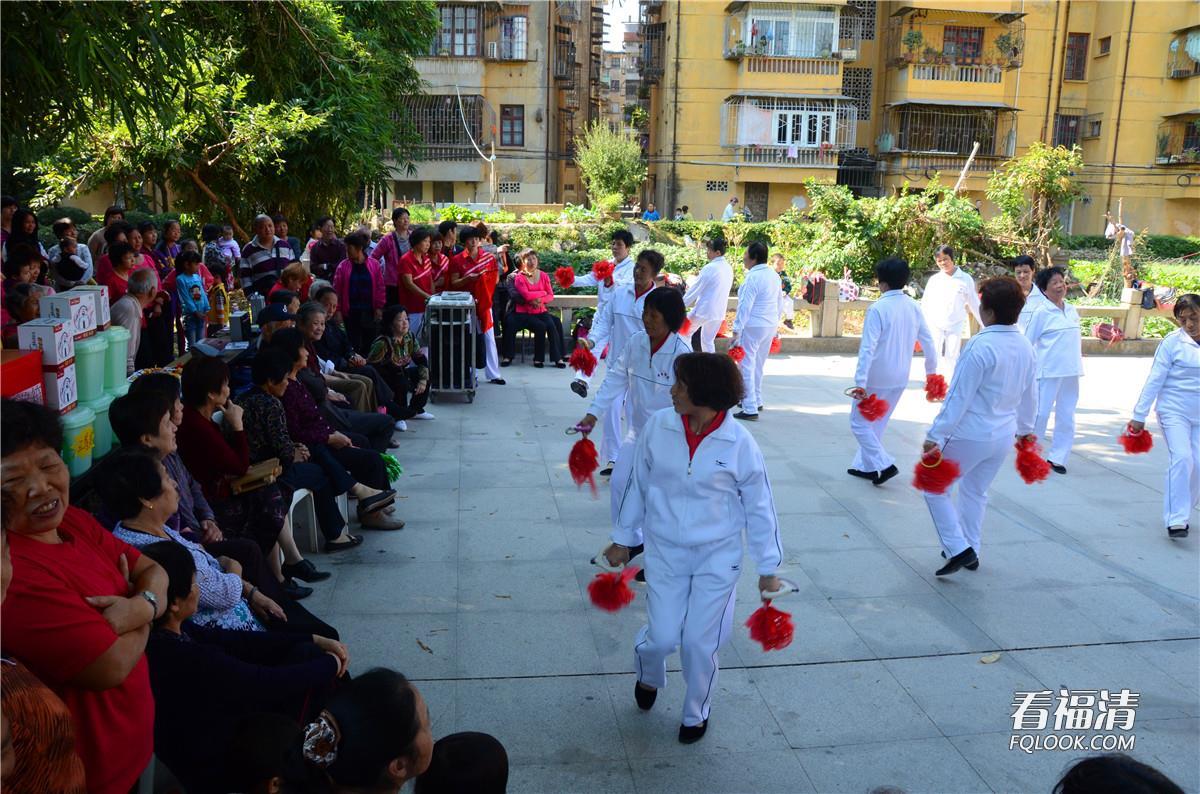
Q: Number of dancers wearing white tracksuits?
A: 12